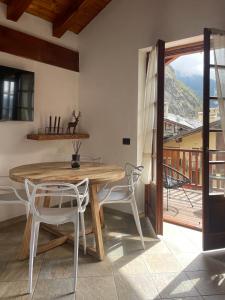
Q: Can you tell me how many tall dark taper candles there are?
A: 3